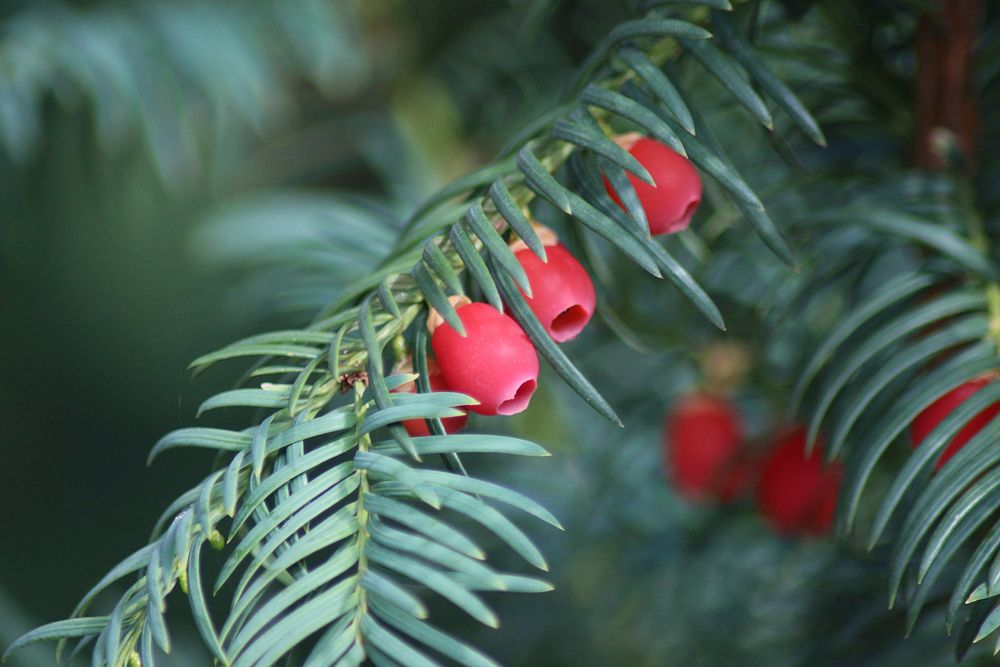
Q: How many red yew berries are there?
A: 7